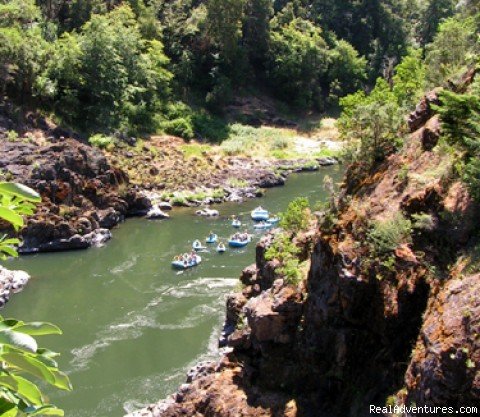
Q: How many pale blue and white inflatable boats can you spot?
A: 9